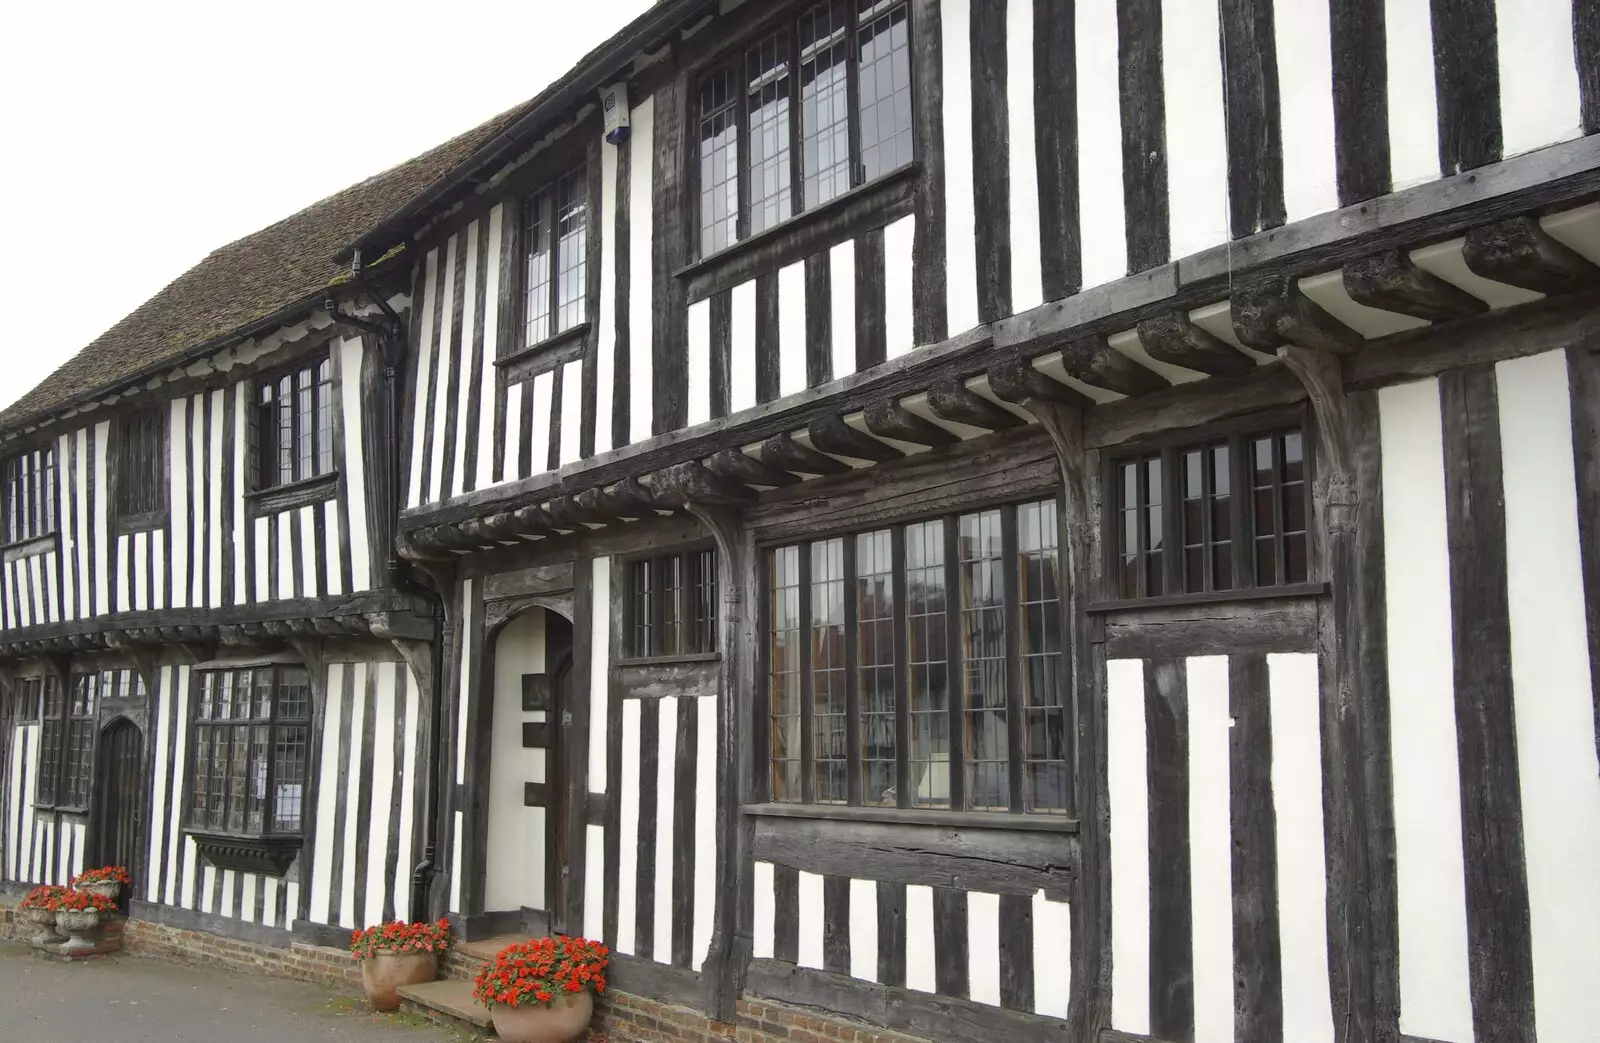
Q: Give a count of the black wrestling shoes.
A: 0